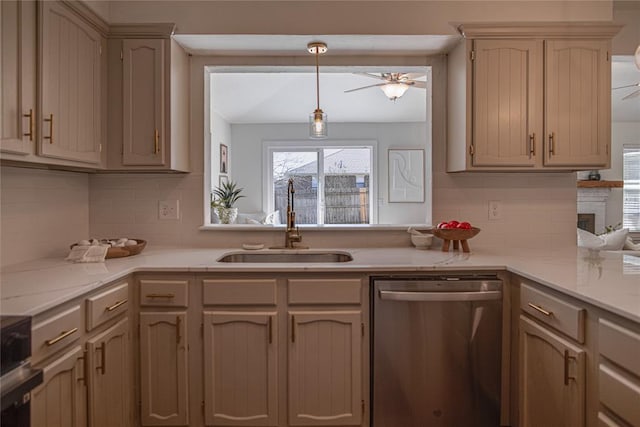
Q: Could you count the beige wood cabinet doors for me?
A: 11